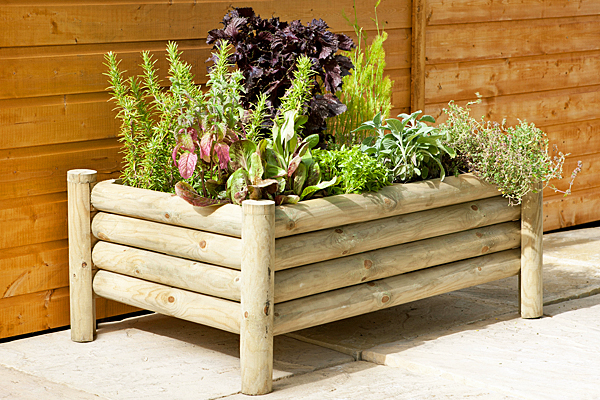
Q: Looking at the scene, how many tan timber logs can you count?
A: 11